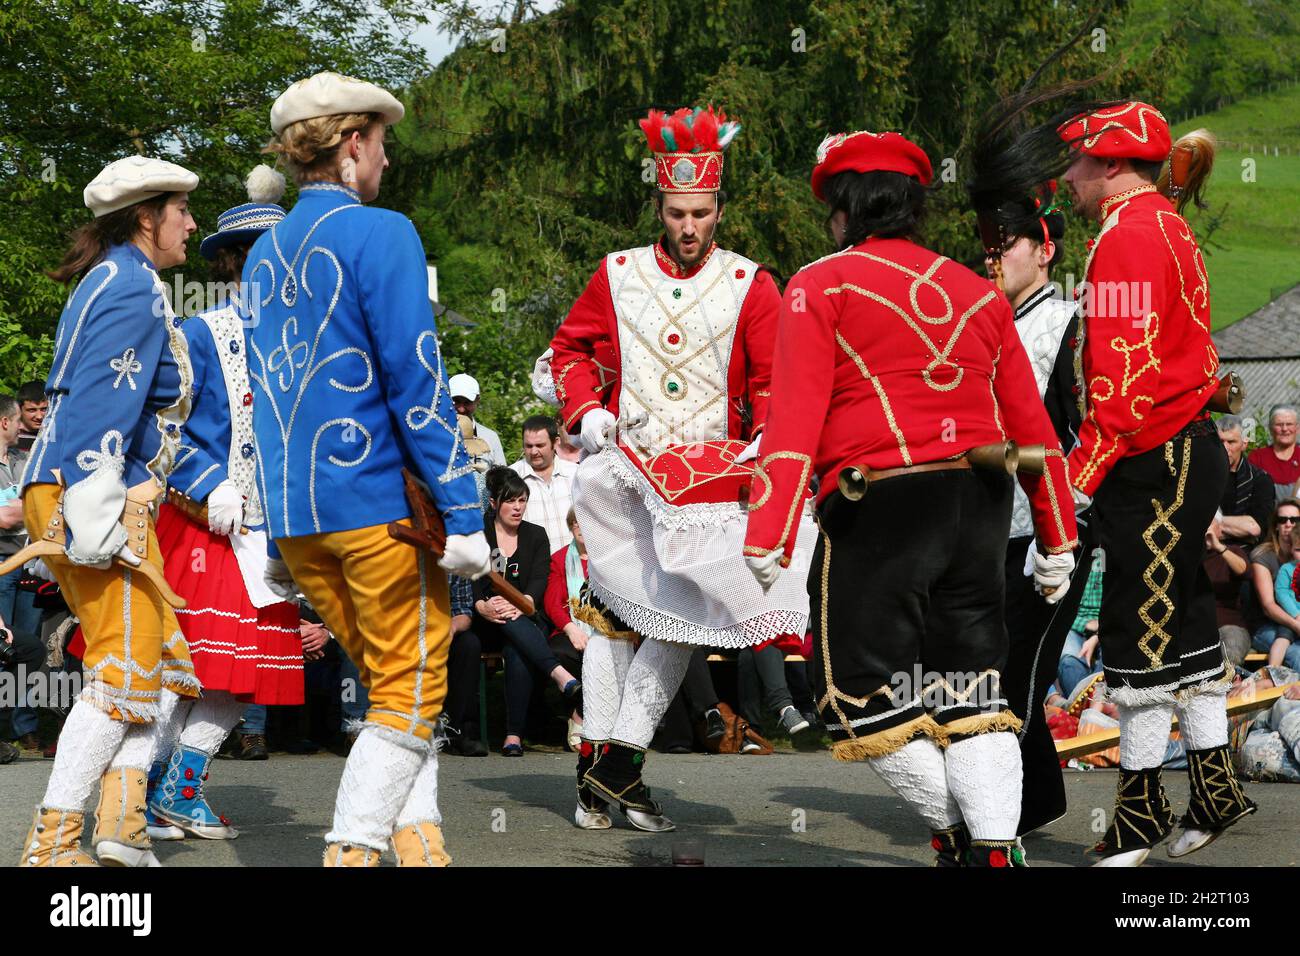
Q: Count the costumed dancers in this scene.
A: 7